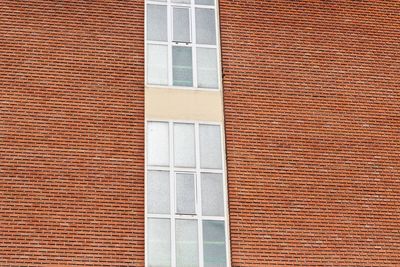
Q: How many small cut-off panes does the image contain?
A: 3